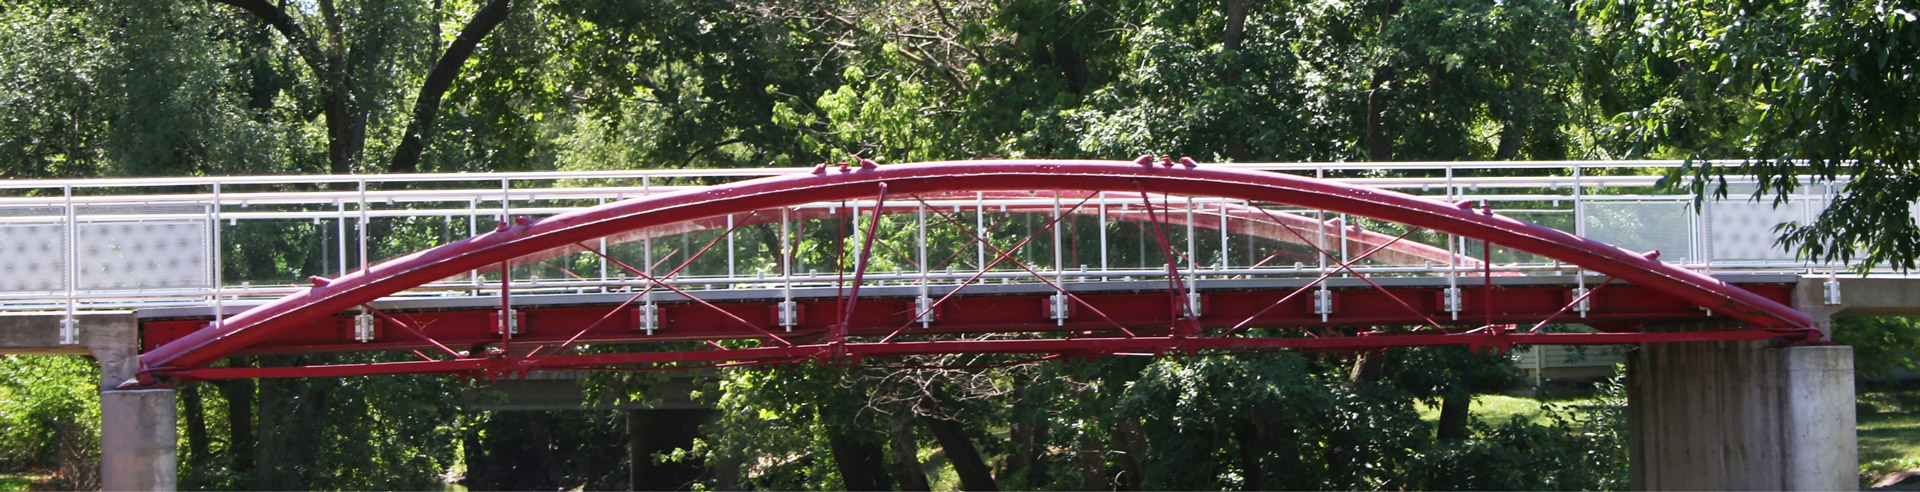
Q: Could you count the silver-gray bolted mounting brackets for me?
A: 12